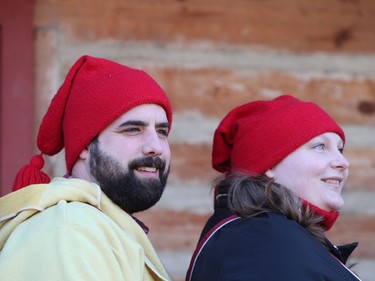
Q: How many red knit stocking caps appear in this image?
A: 2